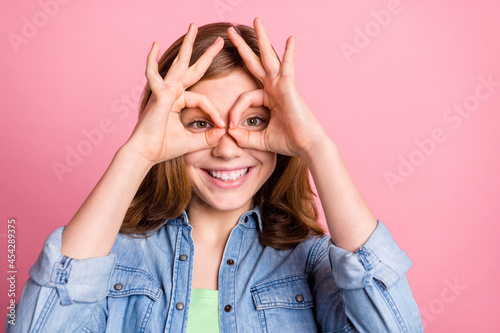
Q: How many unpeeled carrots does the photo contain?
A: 0